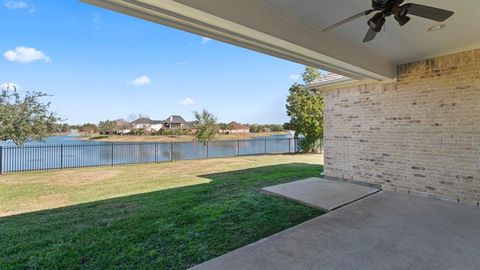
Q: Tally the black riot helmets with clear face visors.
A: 0